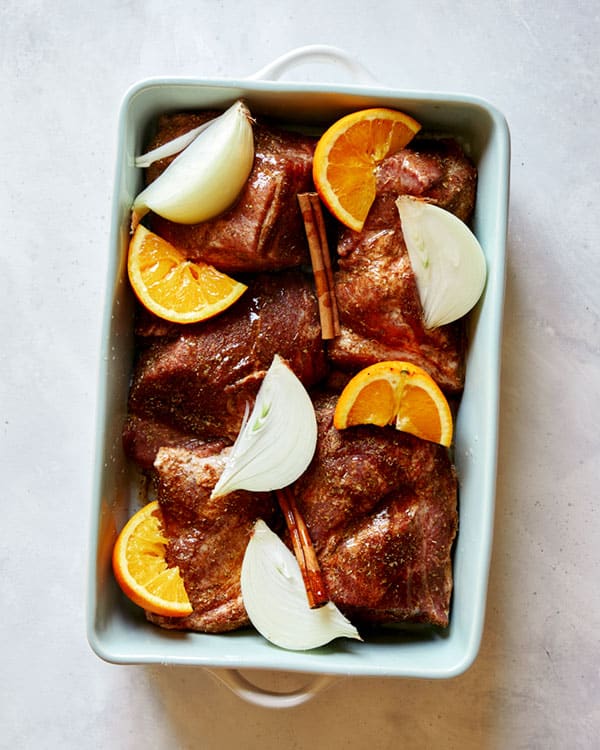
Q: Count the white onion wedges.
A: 4